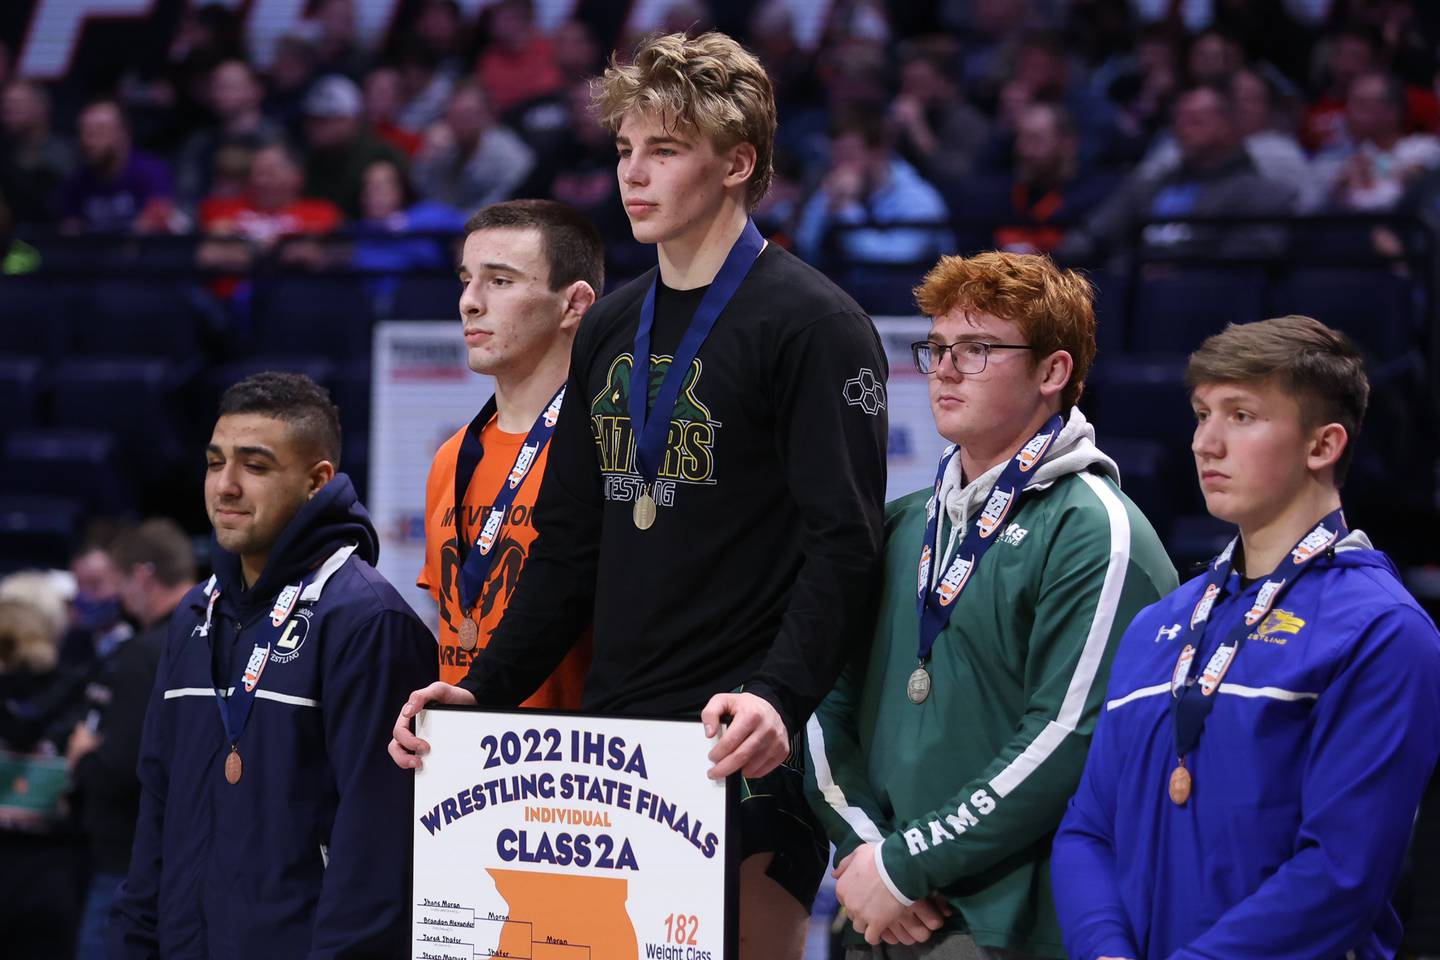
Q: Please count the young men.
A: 5